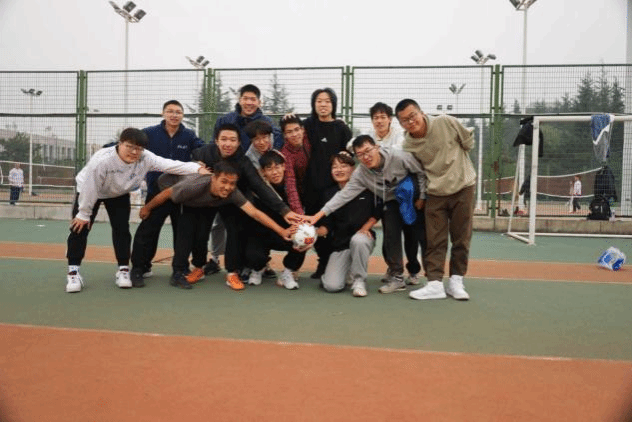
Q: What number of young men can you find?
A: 13